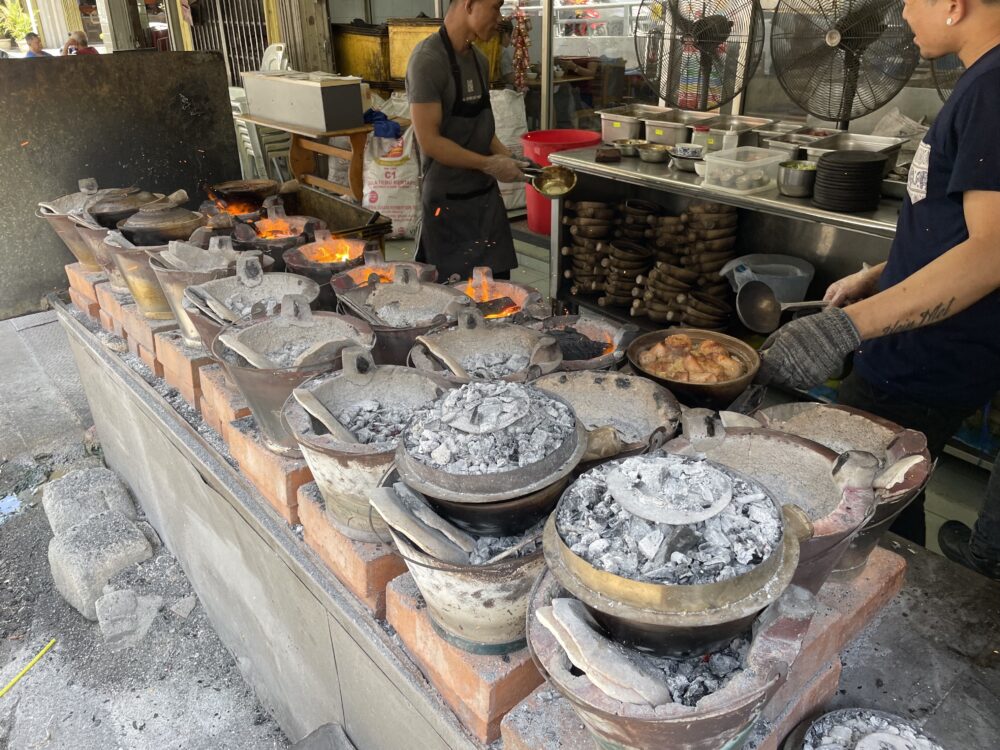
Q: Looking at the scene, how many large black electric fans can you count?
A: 3